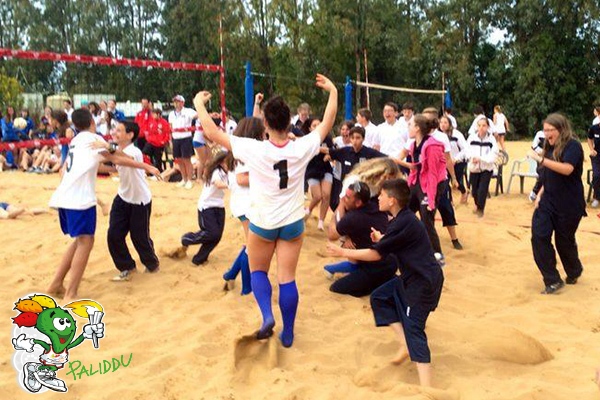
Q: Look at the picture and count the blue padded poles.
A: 3